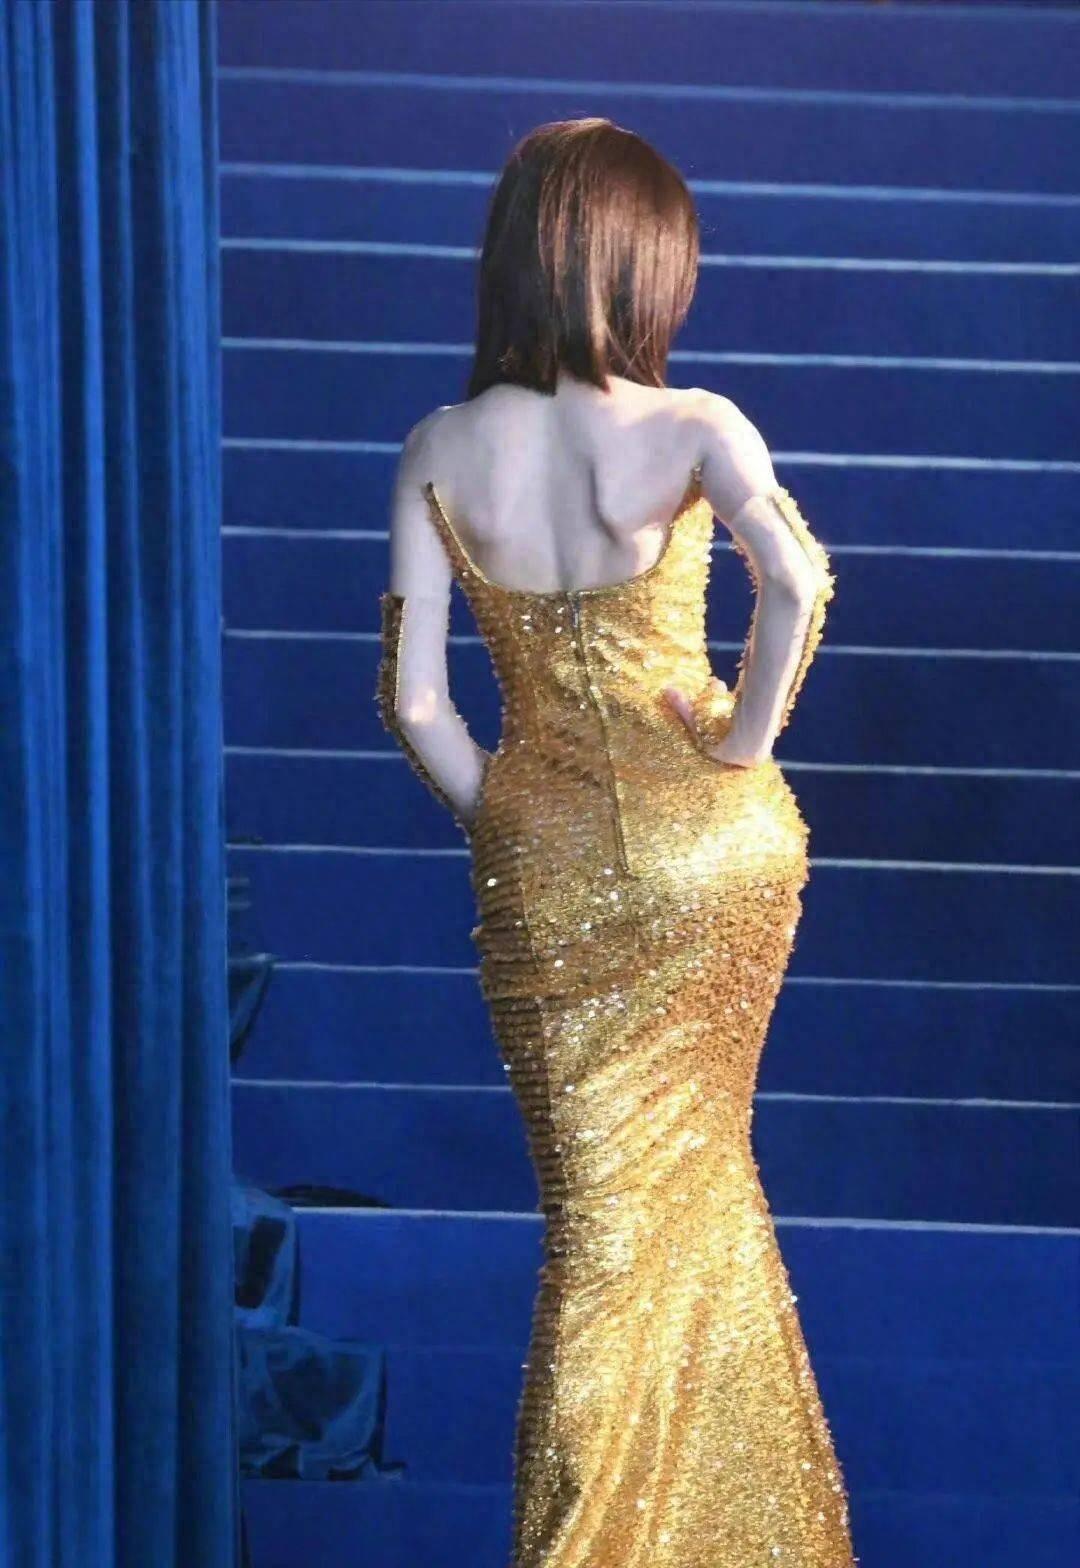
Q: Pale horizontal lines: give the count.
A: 12